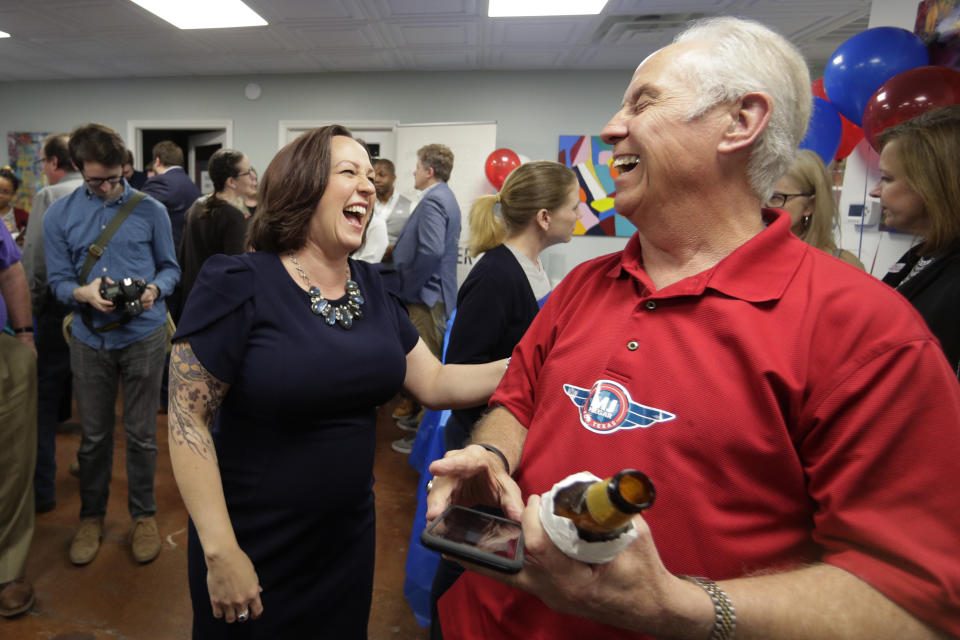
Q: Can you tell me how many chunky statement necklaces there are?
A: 1